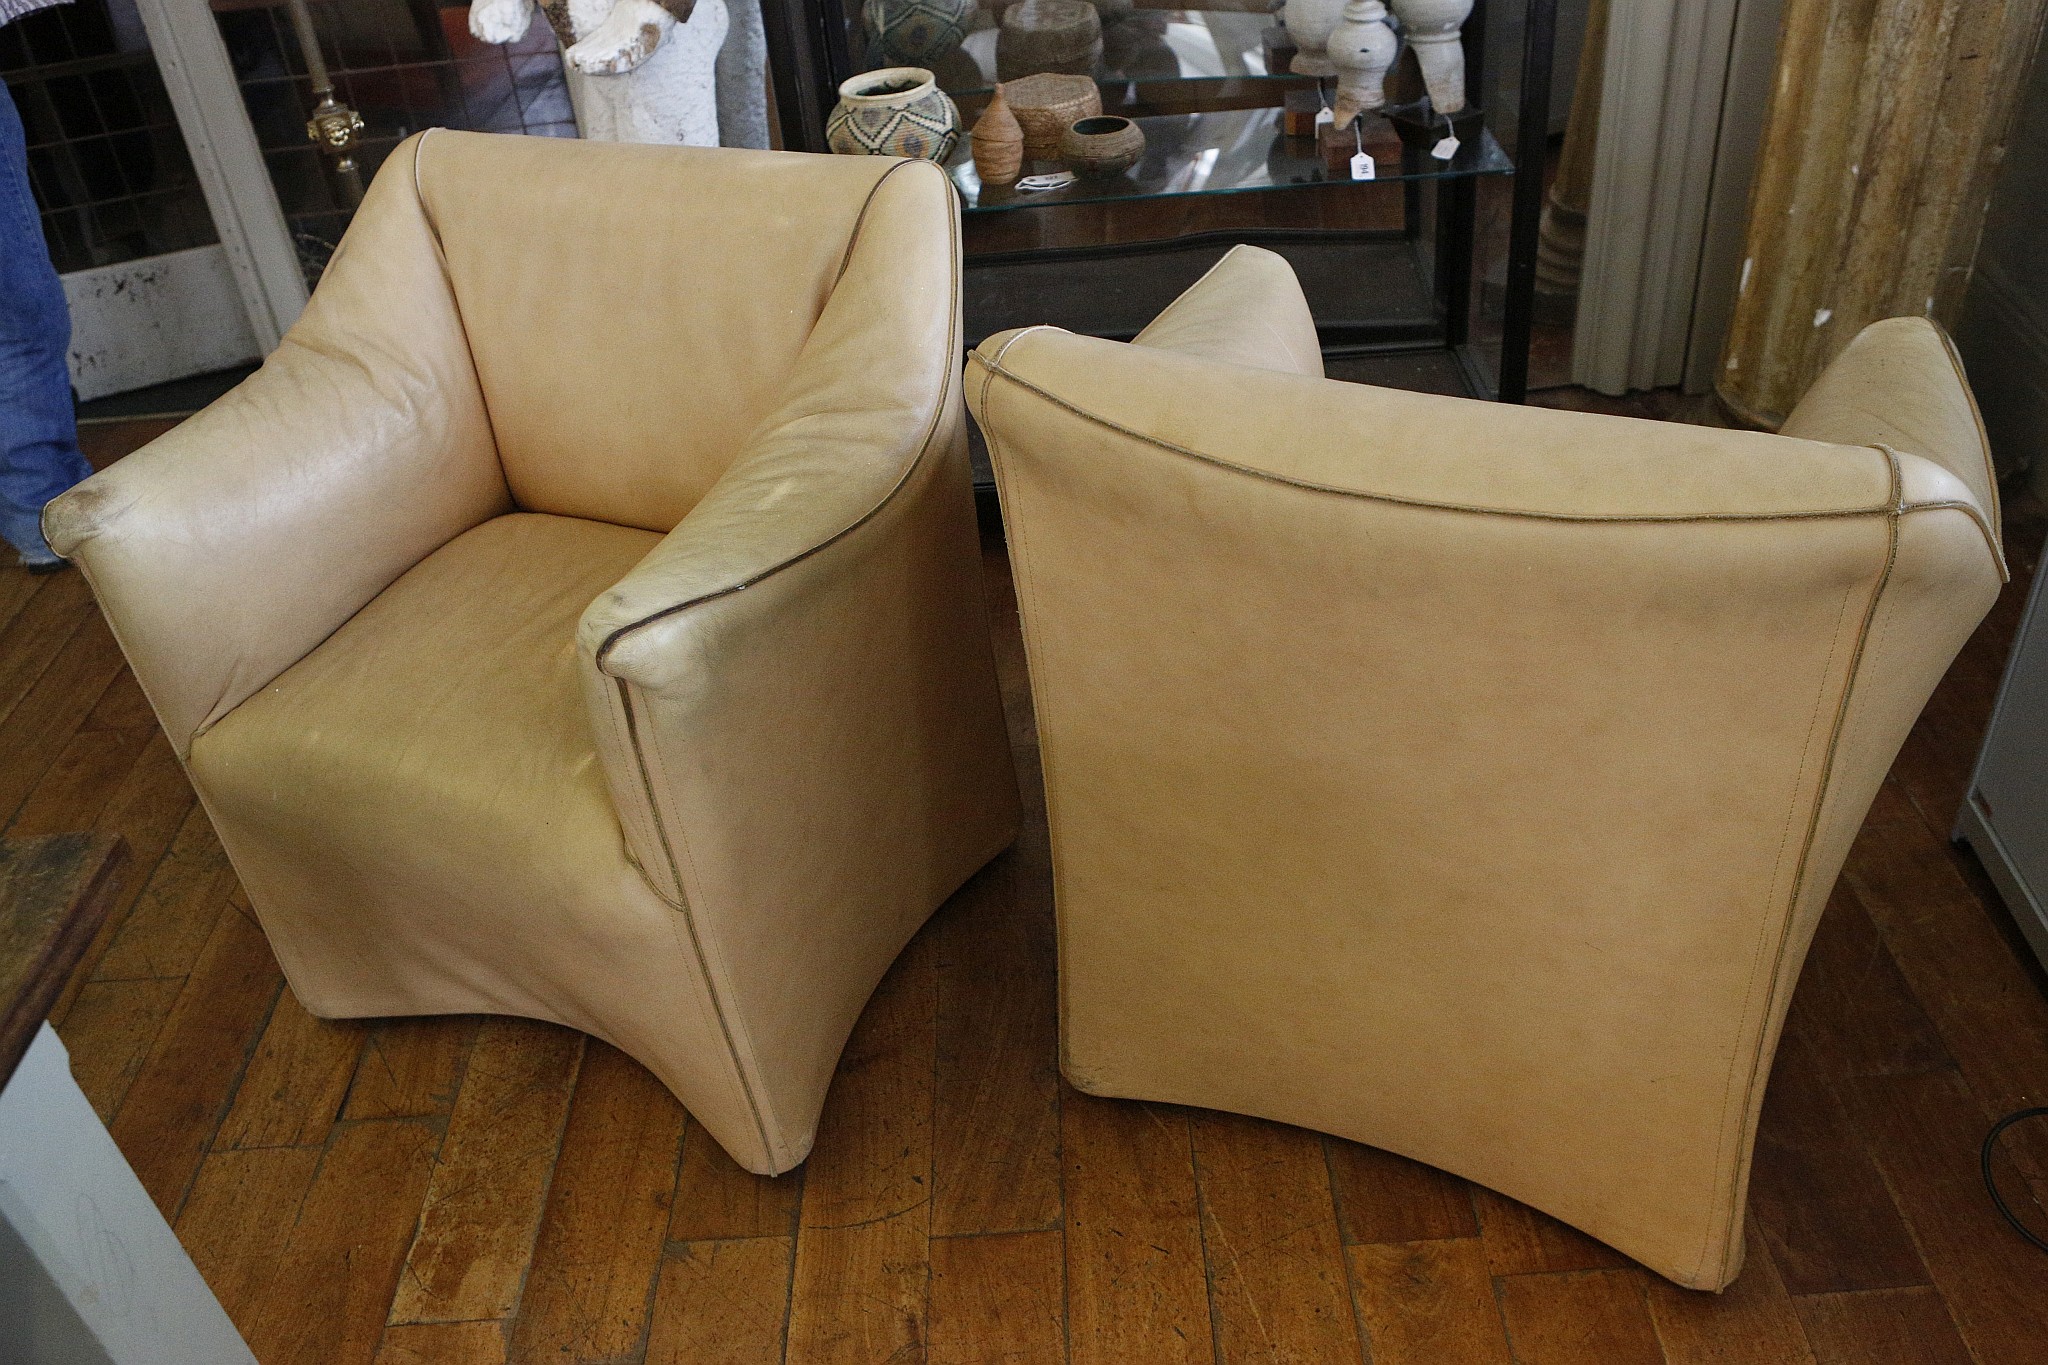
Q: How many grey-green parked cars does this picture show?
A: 0